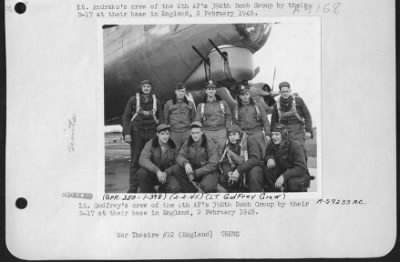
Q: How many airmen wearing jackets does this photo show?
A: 9